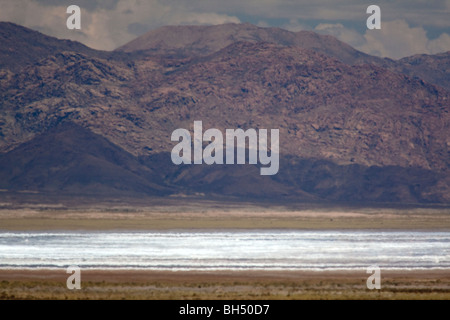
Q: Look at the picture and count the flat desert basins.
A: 1